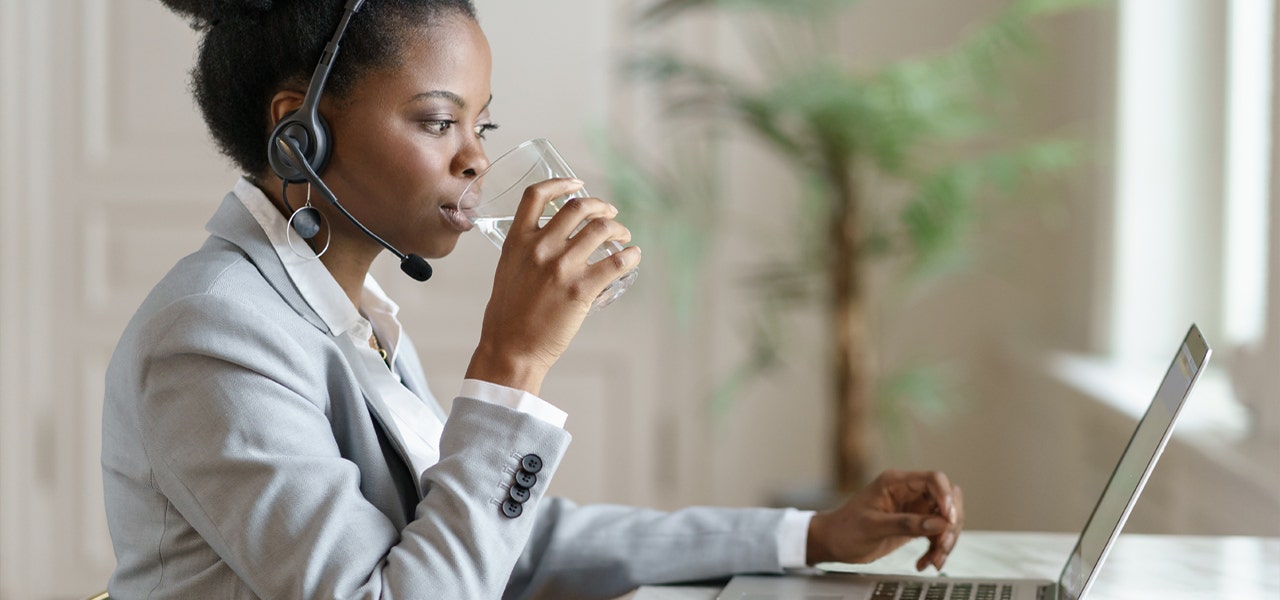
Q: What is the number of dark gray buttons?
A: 4